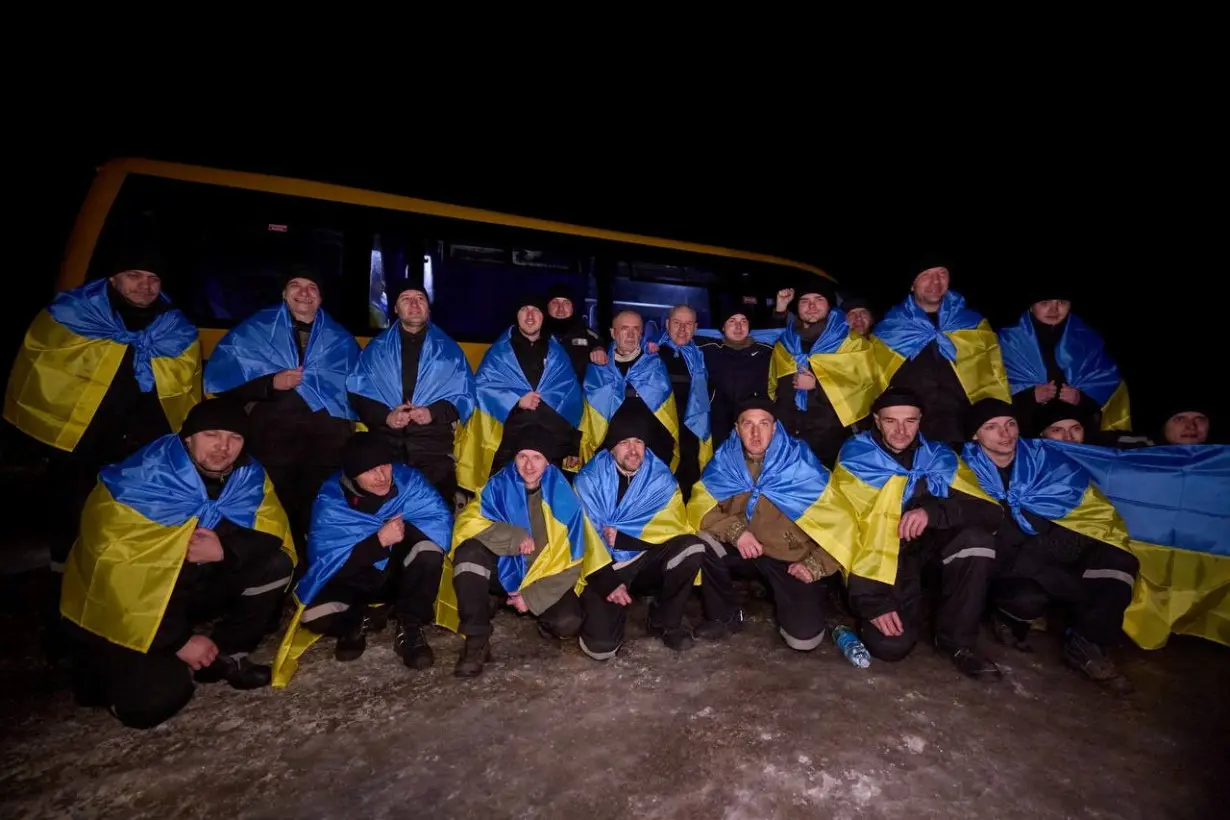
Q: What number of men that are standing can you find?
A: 12